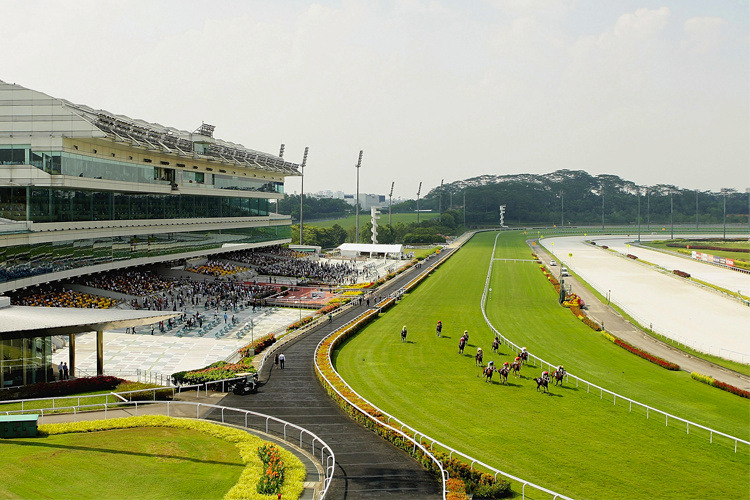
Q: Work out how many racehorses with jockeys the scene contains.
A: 12